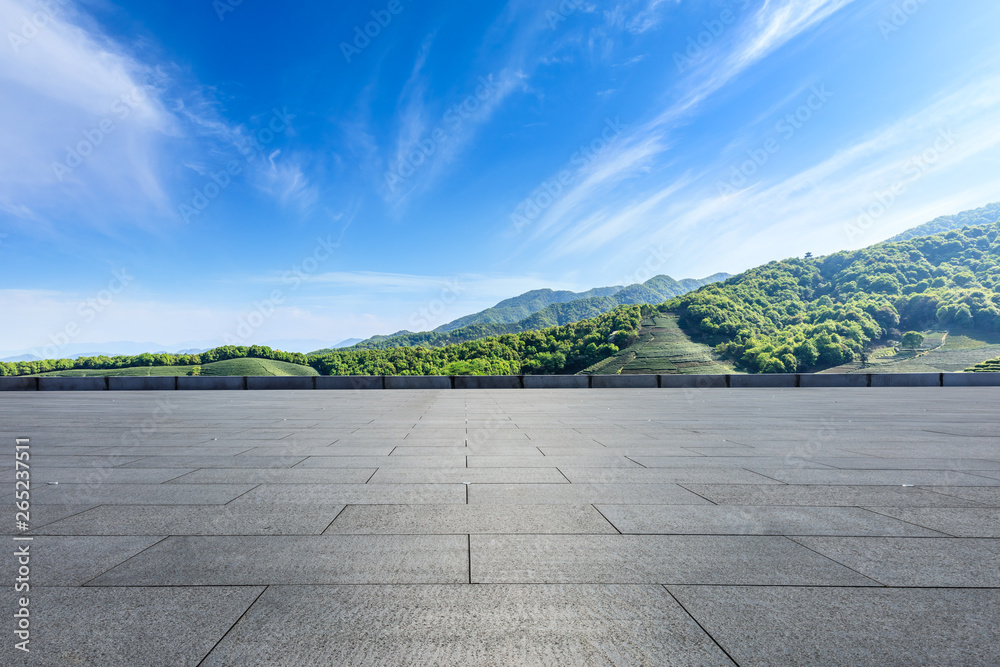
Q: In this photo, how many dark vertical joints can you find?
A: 14